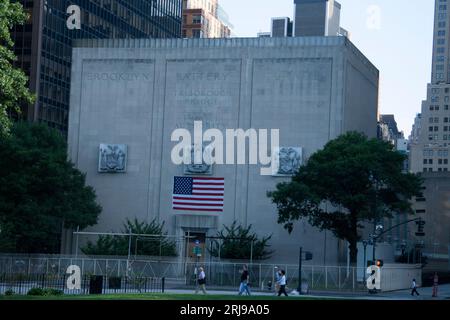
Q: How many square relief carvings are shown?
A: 3